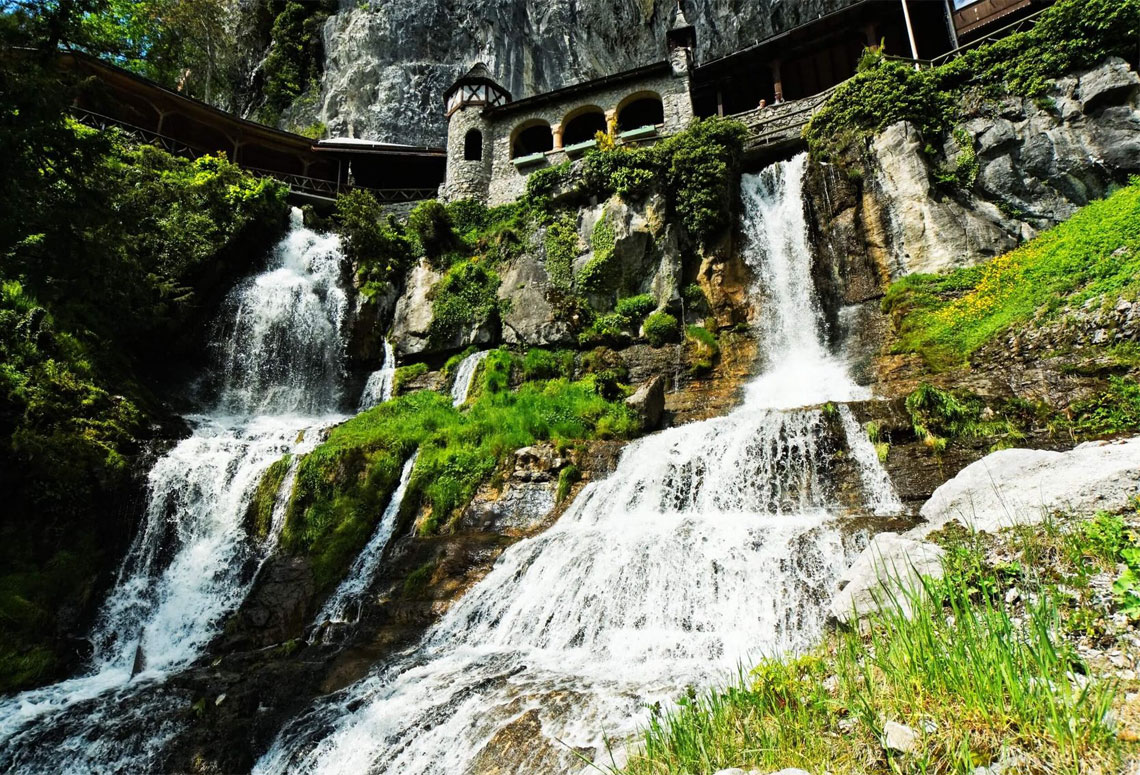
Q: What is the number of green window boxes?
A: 3